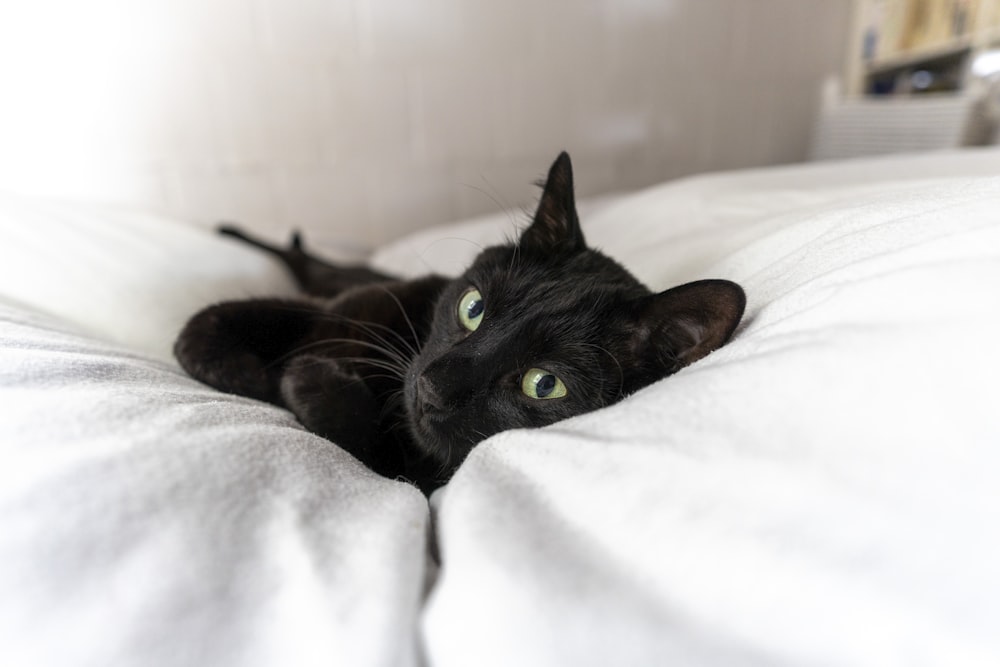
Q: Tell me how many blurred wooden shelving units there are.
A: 1